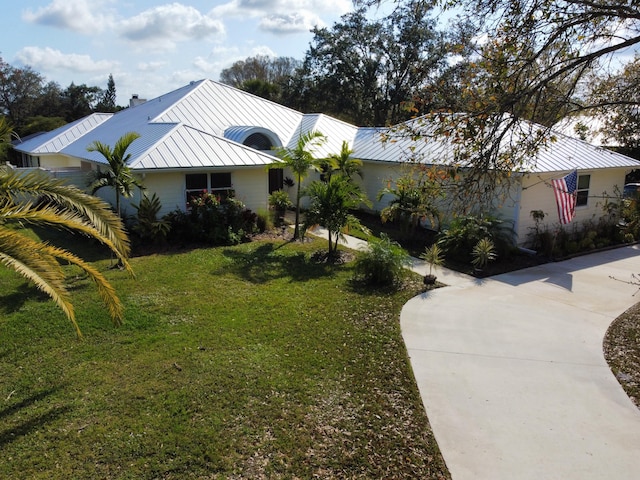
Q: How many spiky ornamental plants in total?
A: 2